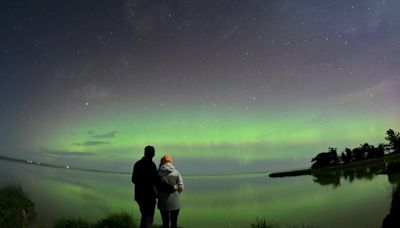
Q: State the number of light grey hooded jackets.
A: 1